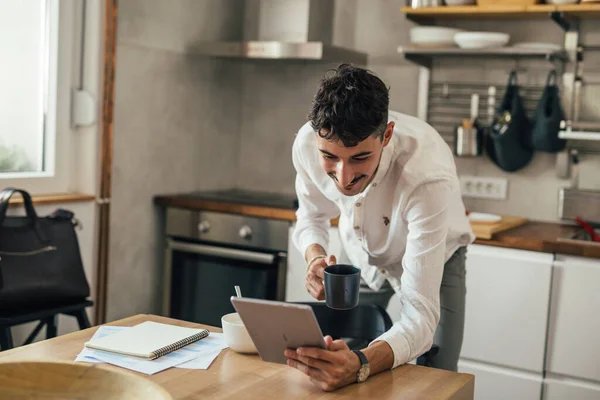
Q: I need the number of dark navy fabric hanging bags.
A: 2